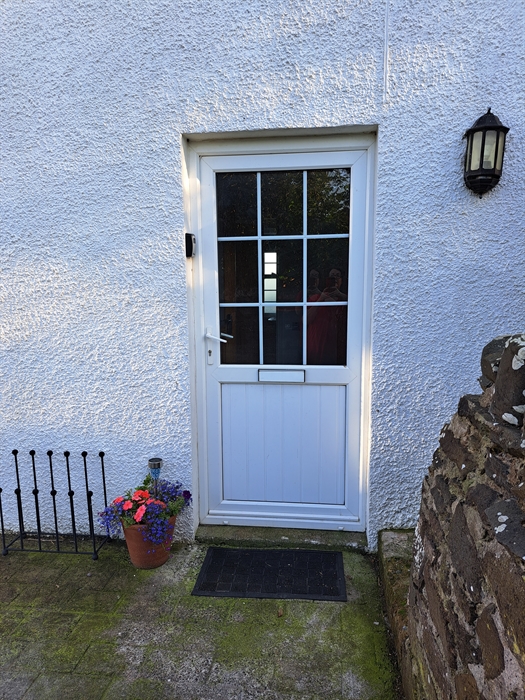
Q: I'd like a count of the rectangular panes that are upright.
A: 9